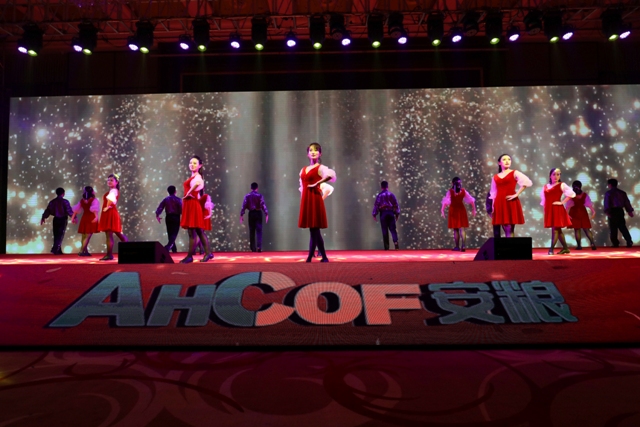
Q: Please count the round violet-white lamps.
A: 12